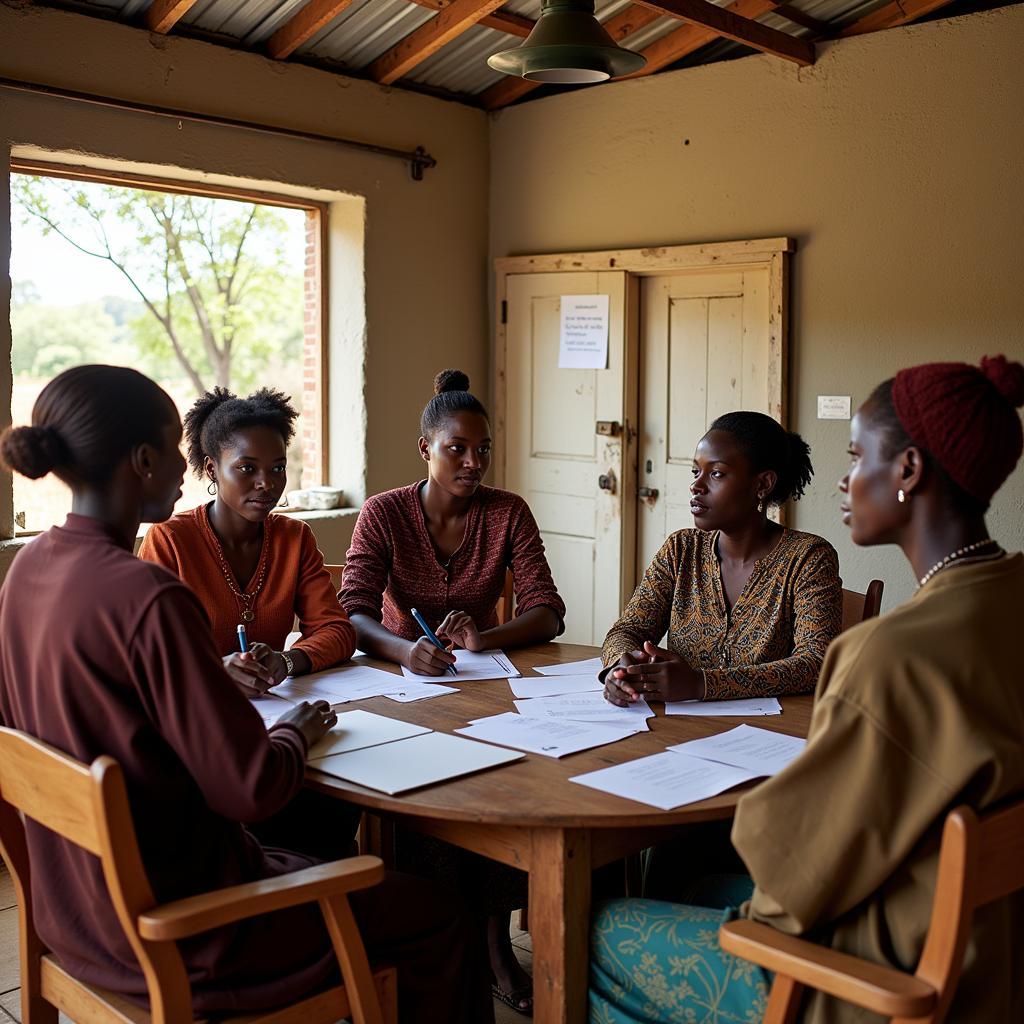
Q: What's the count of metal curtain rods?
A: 1